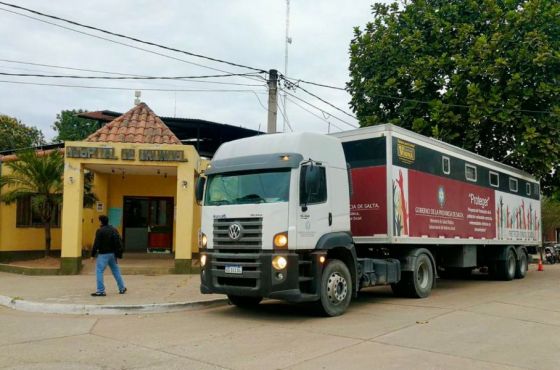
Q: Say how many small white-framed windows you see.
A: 5